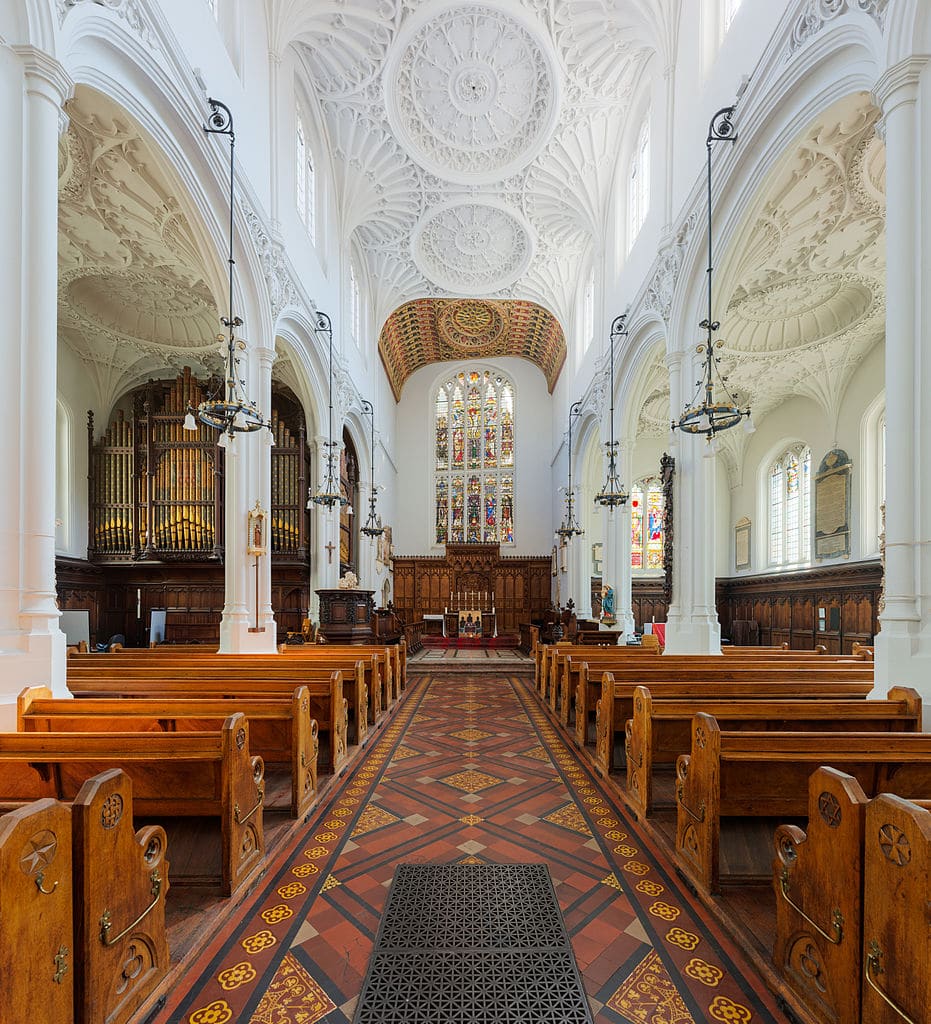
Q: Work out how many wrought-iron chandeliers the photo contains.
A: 6